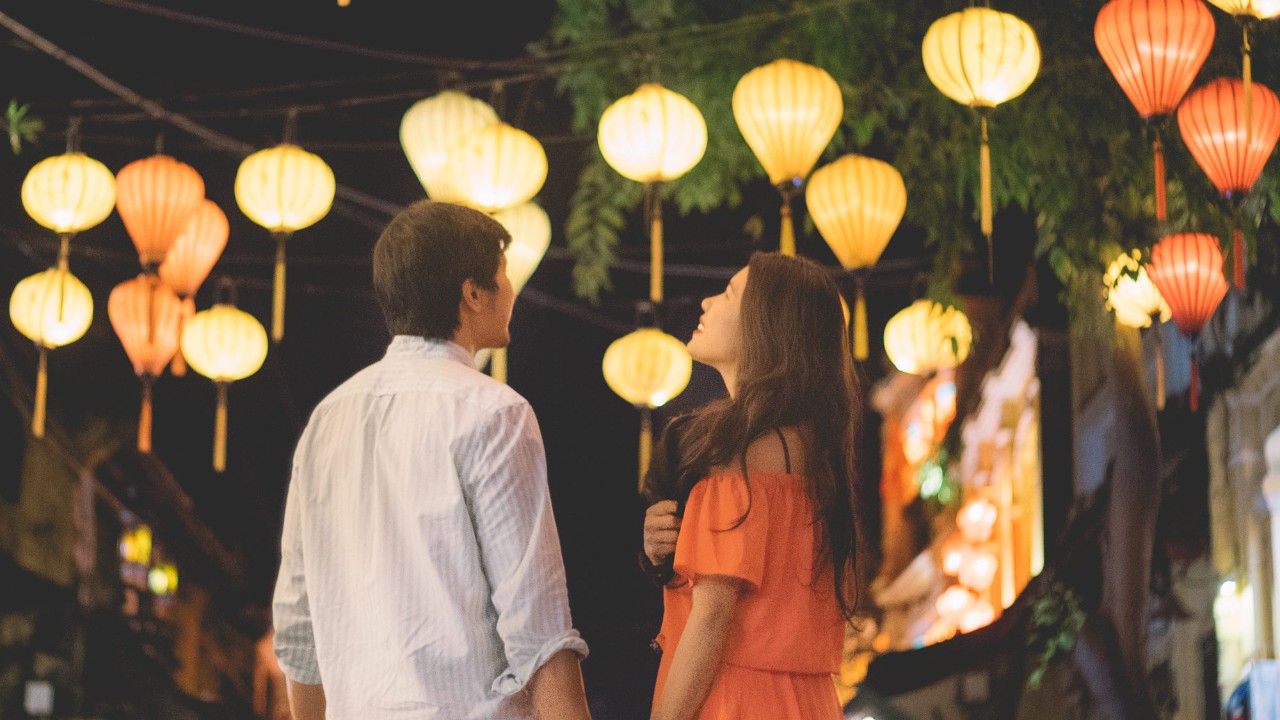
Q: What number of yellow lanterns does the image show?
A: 15